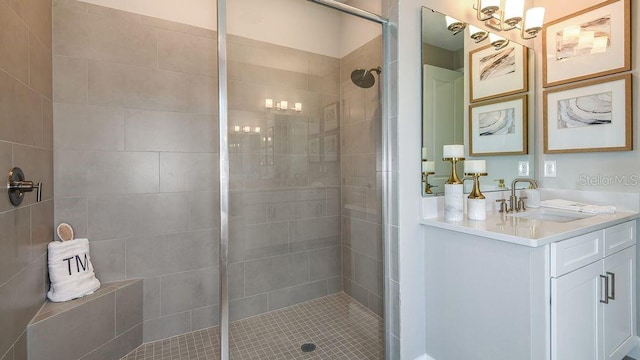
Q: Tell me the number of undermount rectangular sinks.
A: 1